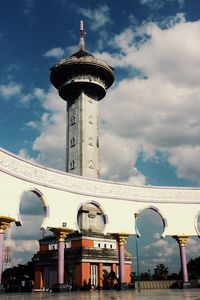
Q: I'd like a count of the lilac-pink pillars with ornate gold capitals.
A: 4